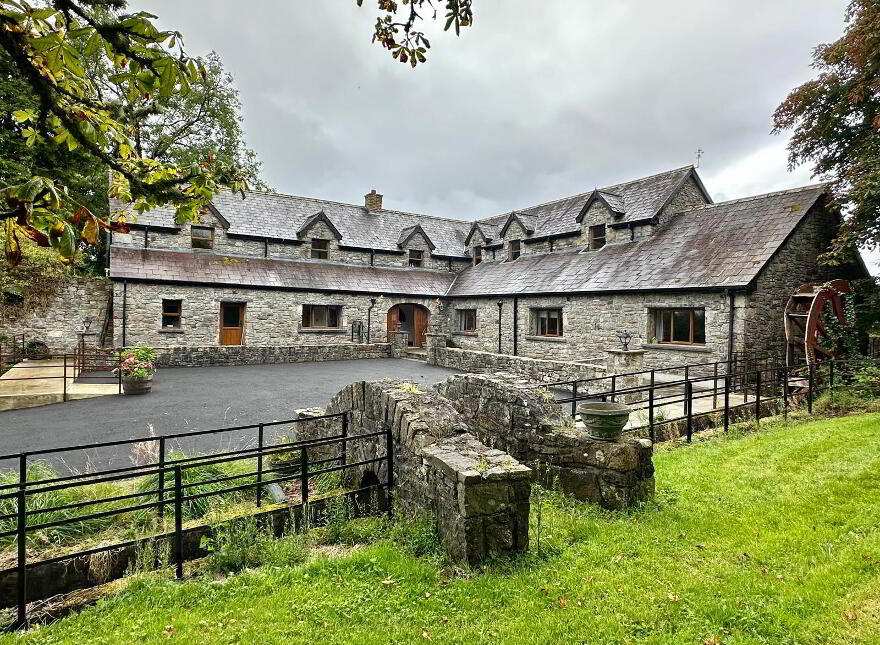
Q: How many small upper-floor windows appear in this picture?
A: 6